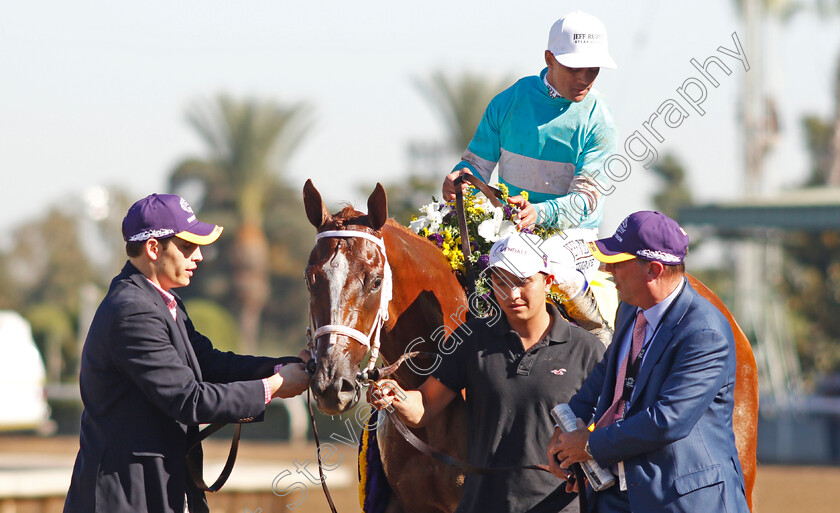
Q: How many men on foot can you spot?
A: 3